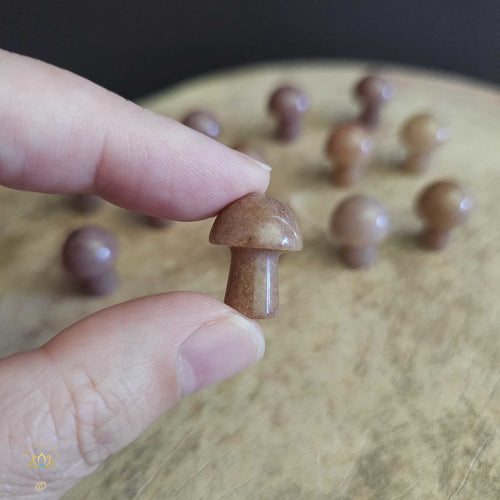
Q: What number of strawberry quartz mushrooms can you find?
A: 12